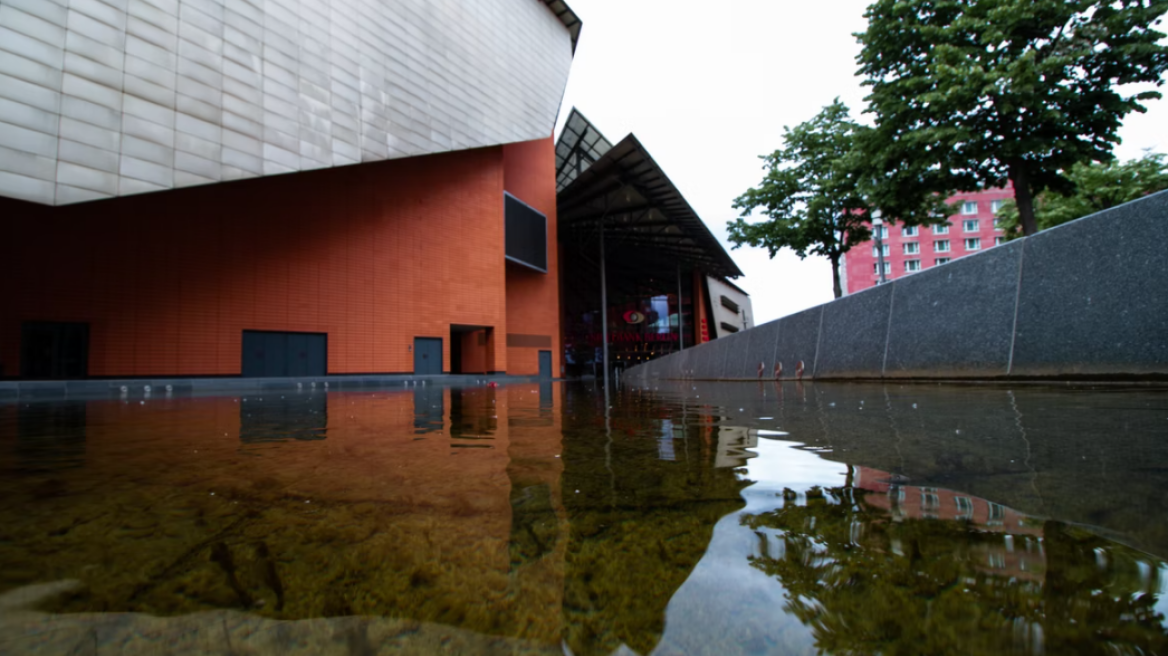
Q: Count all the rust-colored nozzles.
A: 3